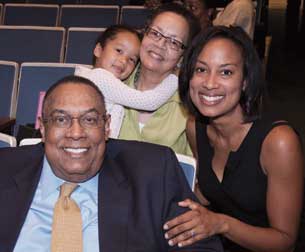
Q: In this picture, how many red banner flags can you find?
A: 0